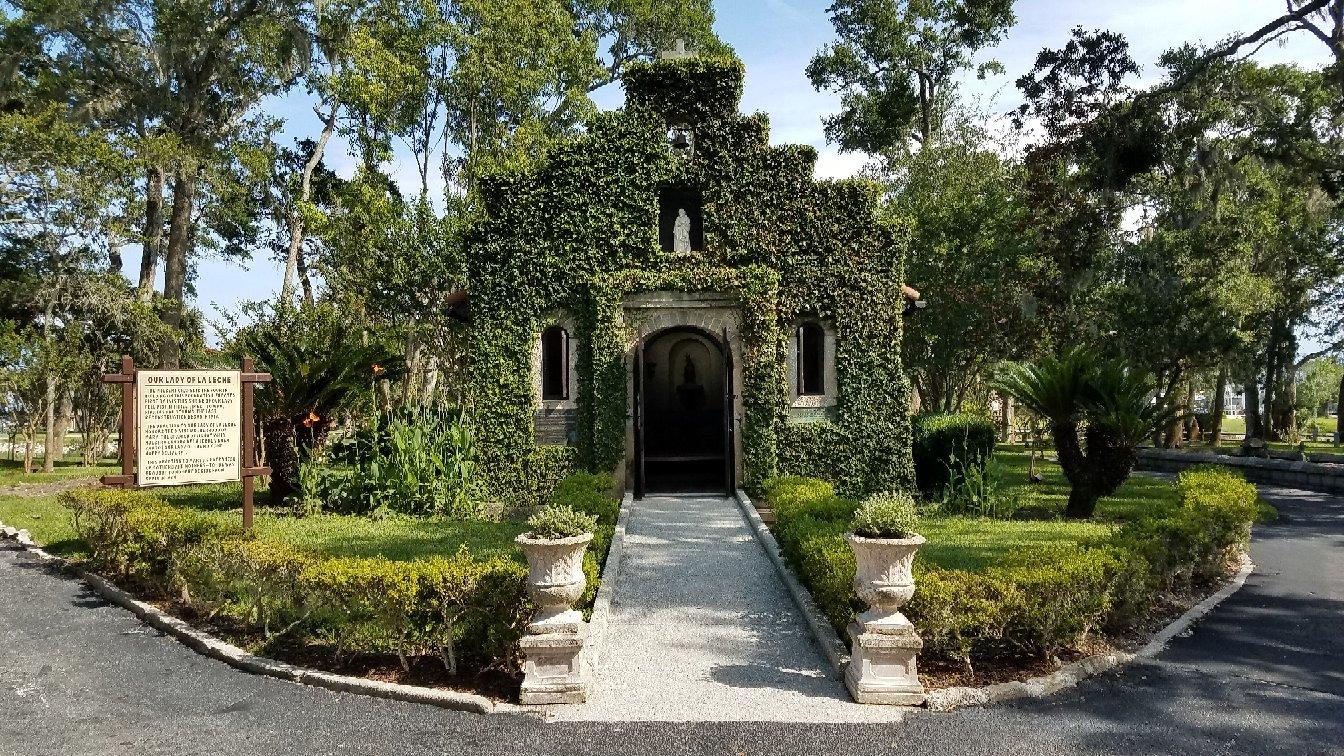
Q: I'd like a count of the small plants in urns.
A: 2